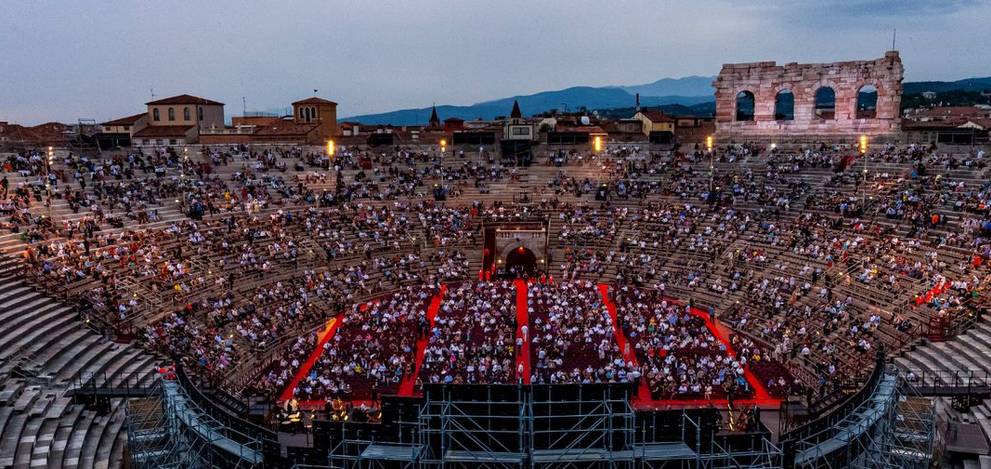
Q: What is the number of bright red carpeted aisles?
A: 5